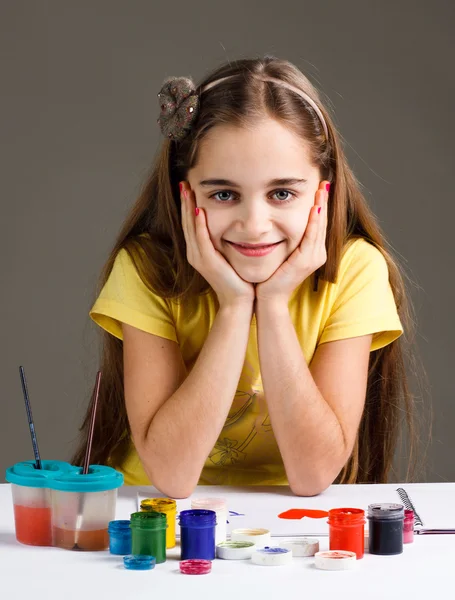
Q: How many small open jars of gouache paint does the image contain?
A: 8